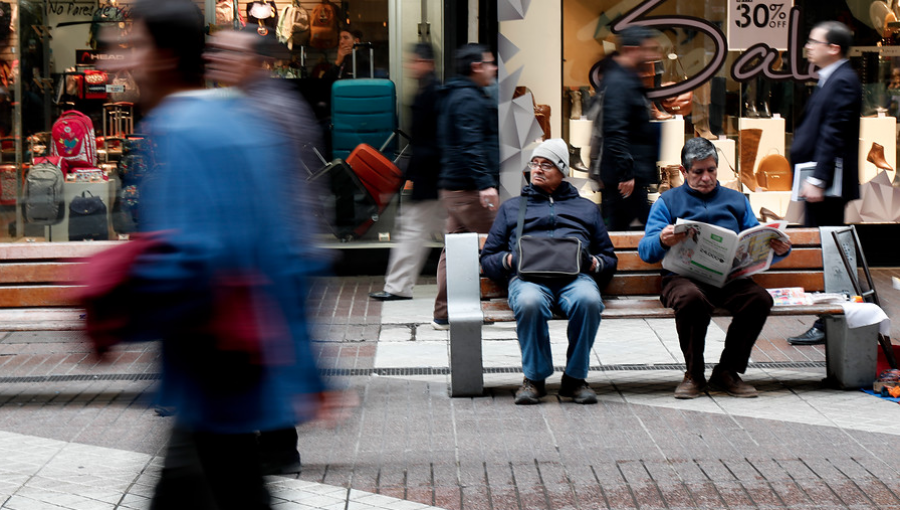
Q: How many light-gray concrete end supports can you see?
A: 2